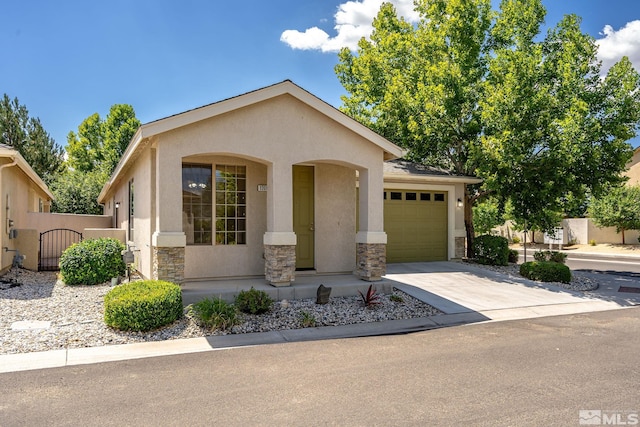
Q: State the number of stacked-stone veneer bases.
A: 4